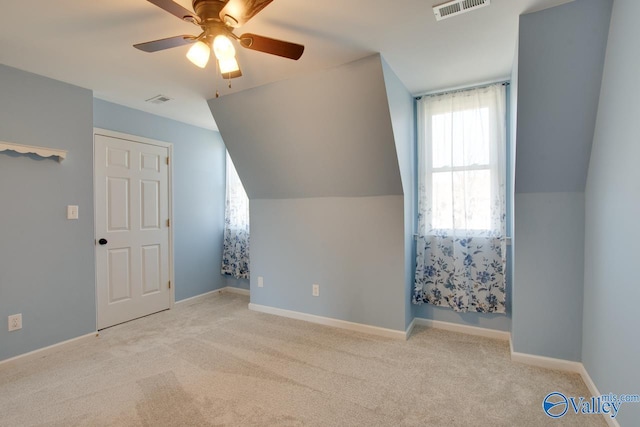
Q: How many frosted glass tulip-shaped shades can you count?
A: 3